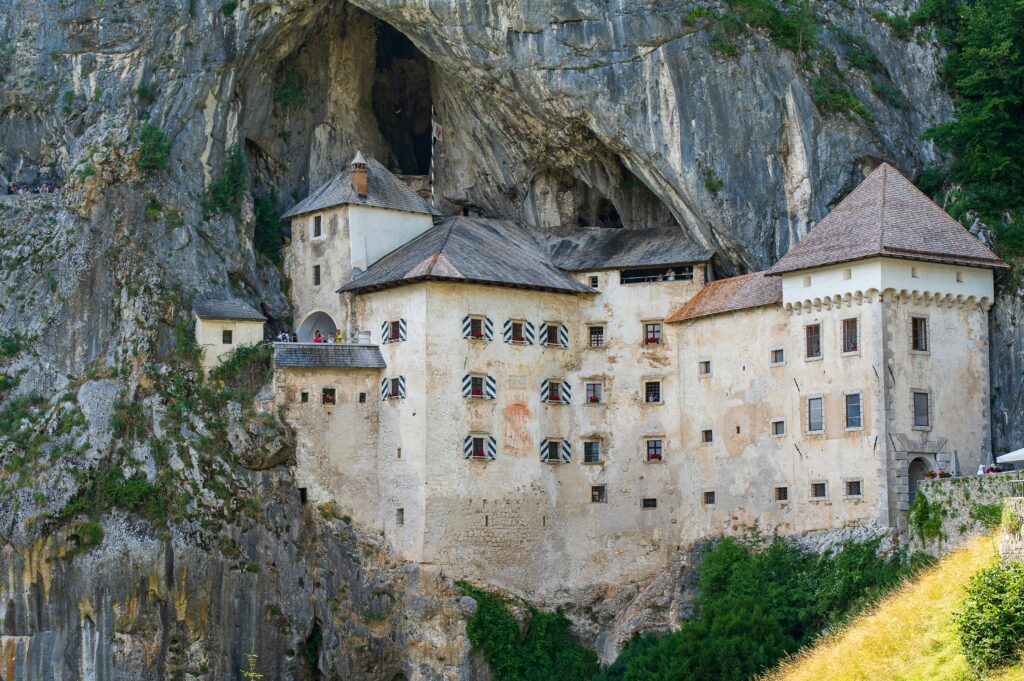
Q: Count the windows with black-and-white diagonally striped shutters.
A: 9